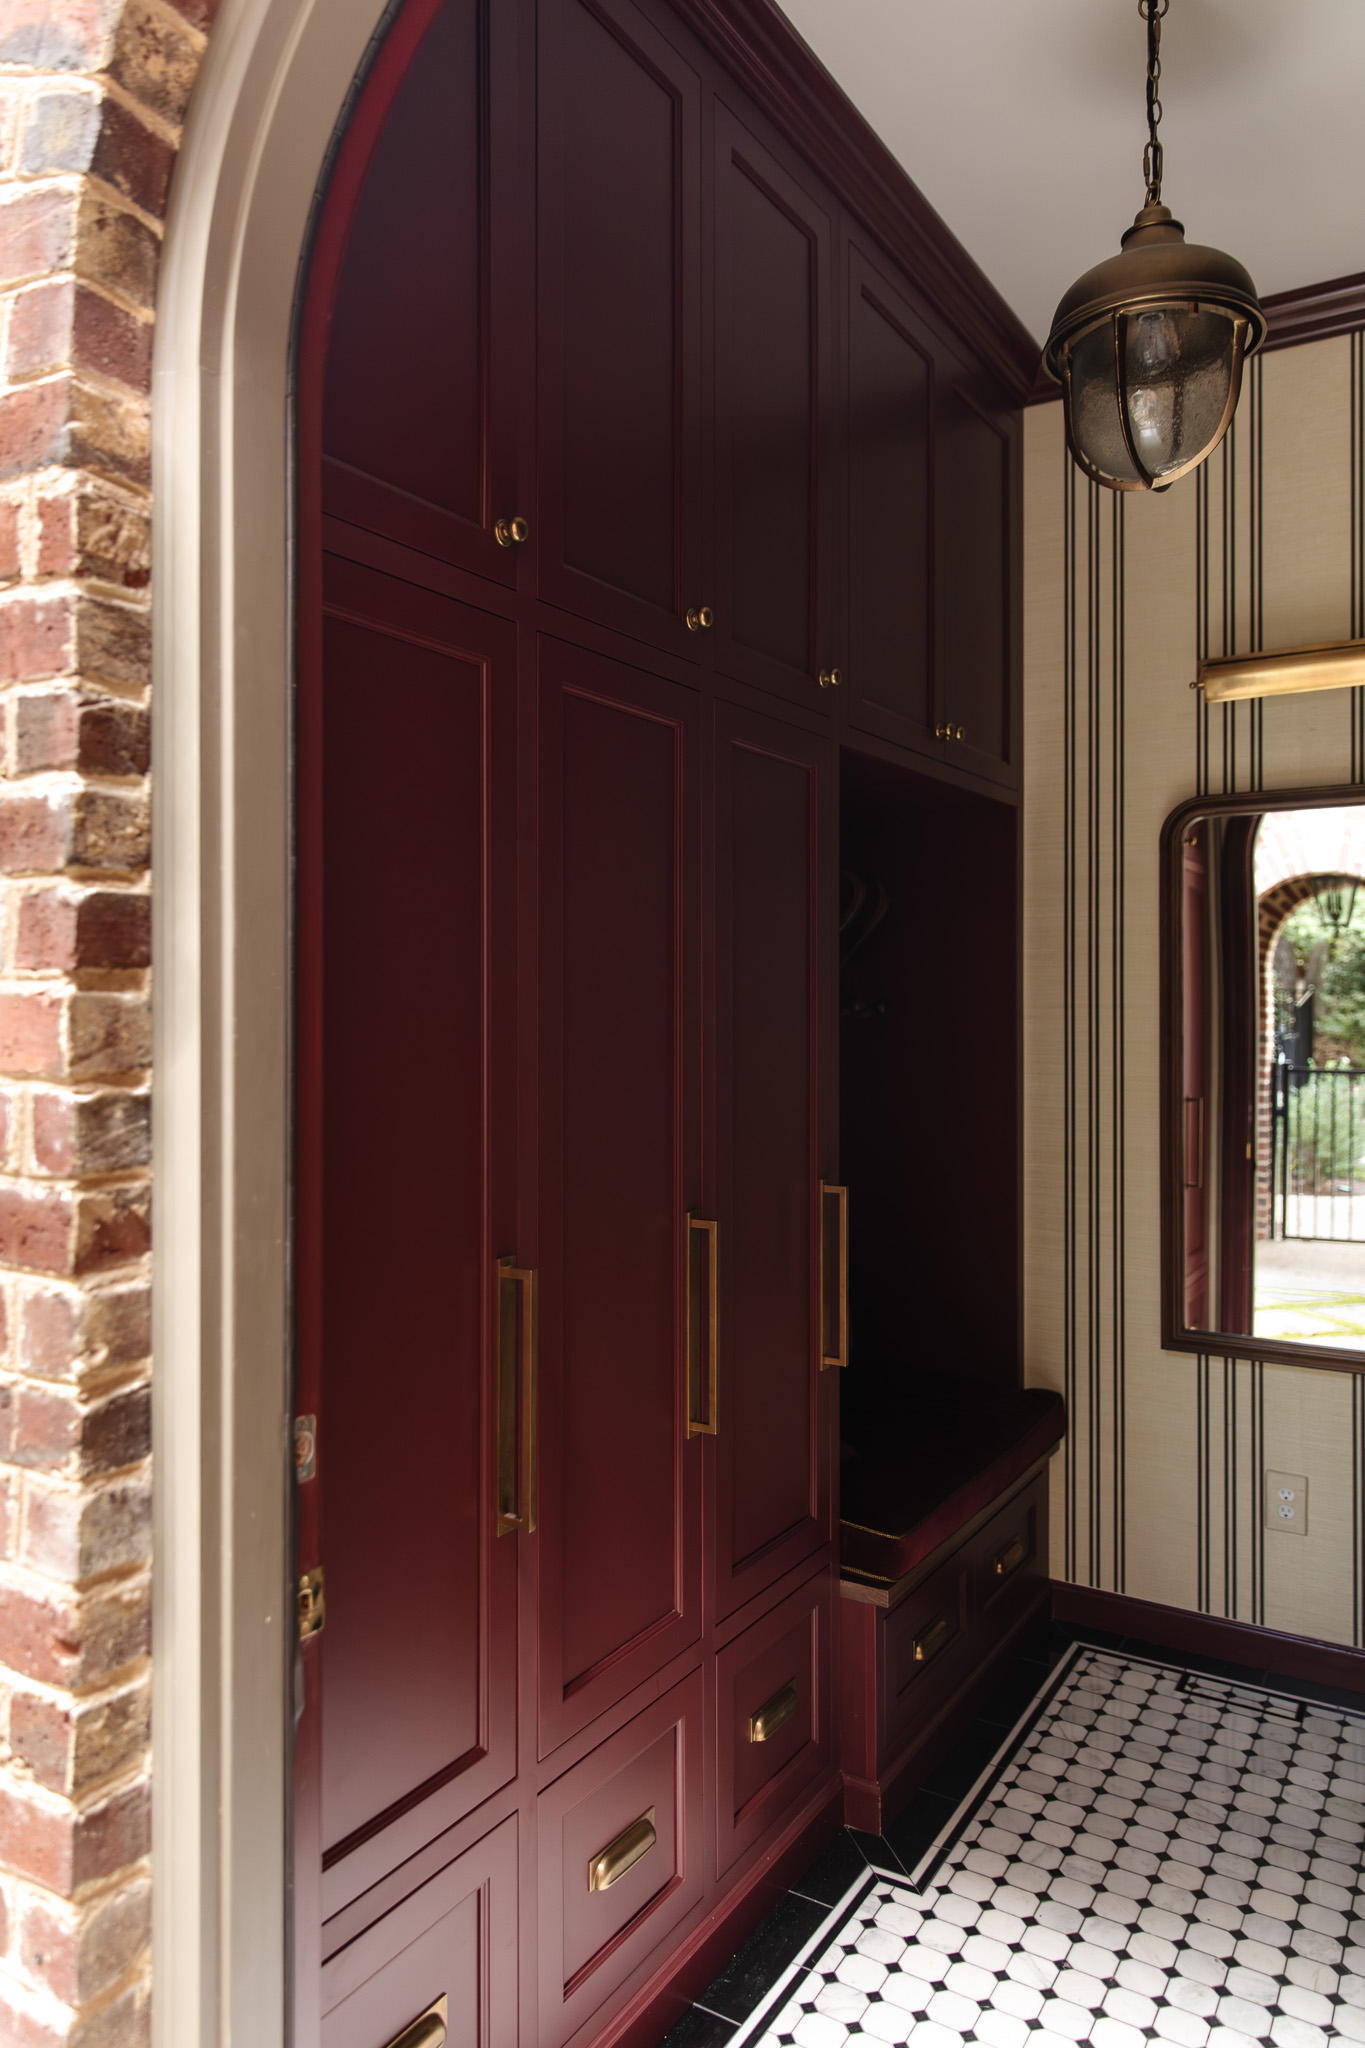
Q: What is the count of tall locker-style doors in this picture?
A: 3